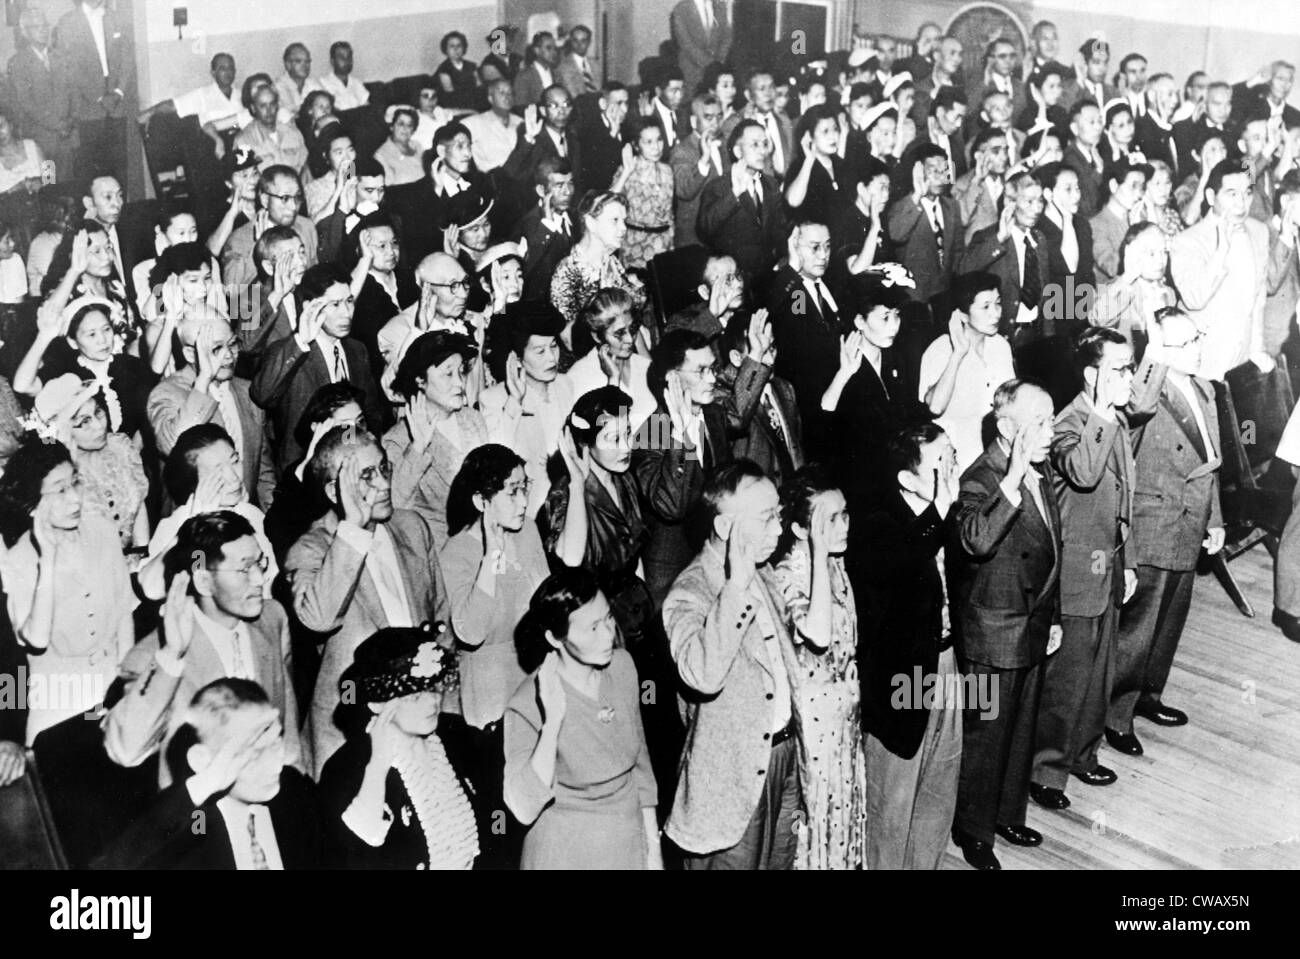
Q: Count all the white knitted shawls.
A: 1